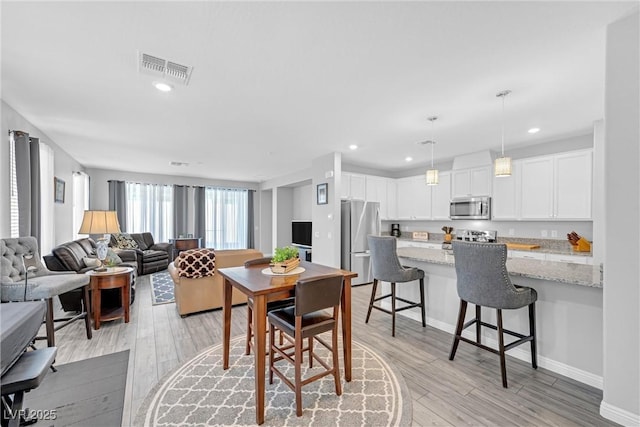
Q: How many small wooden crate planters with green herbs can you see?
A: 1